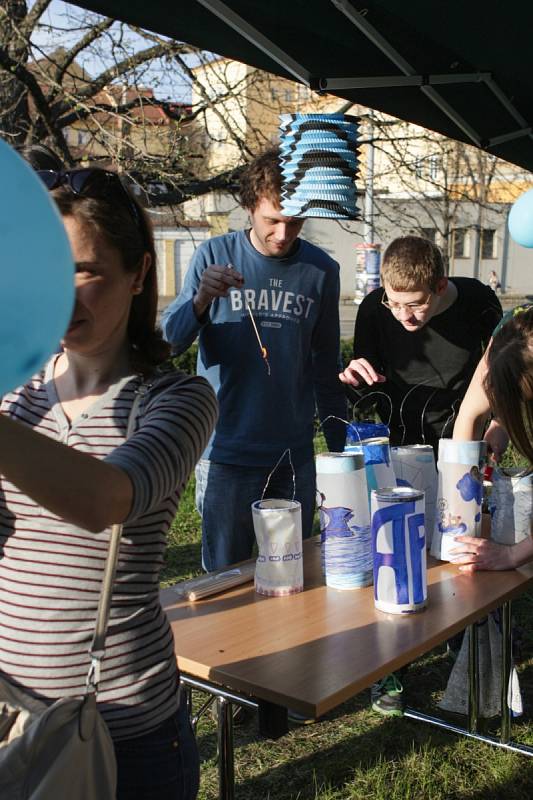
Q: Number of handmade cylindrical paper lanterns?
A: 7